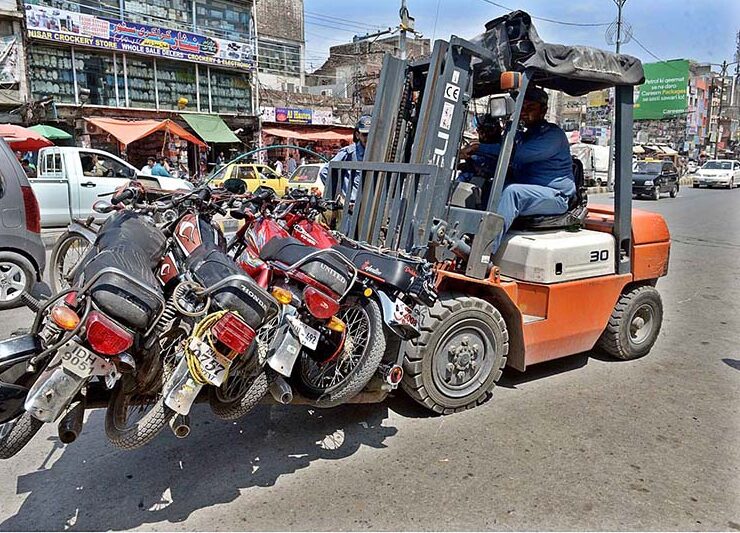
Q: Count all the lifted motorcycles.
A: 4